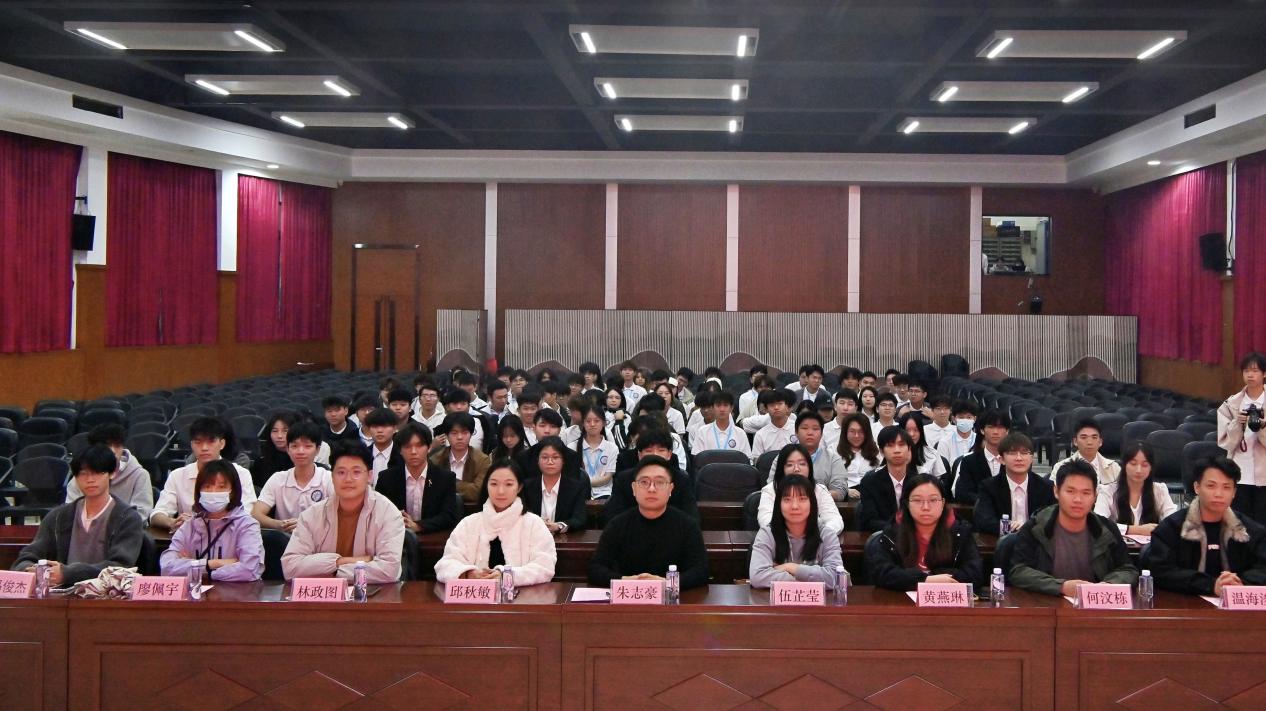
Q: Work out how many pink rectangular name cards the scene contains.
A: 9